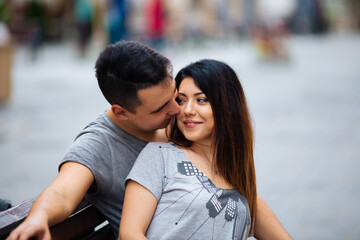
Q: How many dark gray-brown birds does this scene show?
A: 0